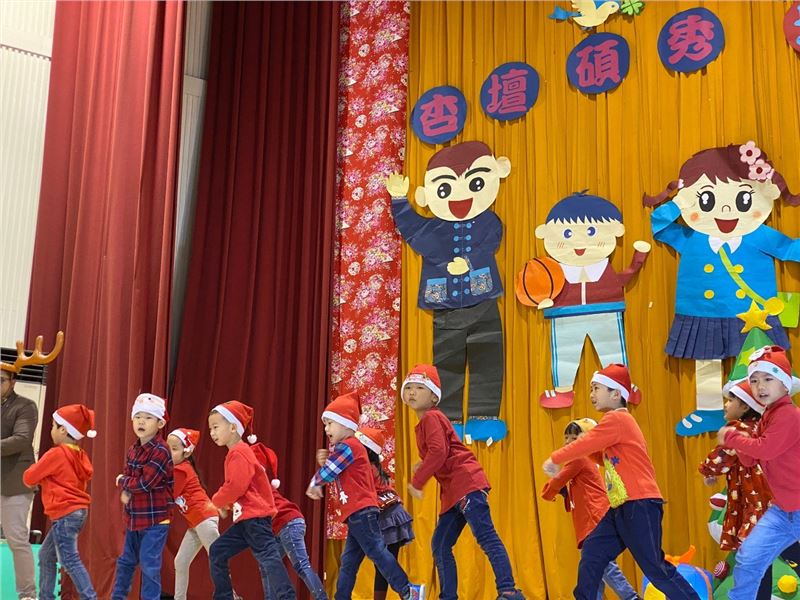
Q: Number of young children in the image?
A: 12